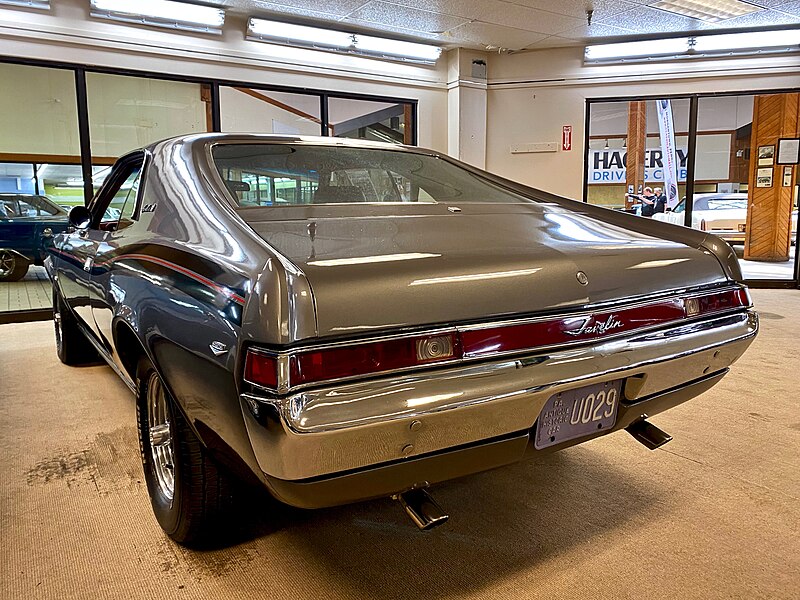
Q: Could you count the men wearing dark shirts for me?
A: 2